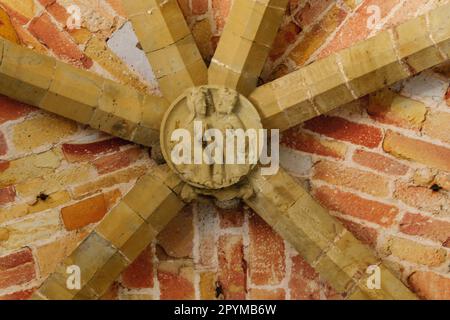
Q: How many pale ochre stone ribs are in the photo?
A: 6